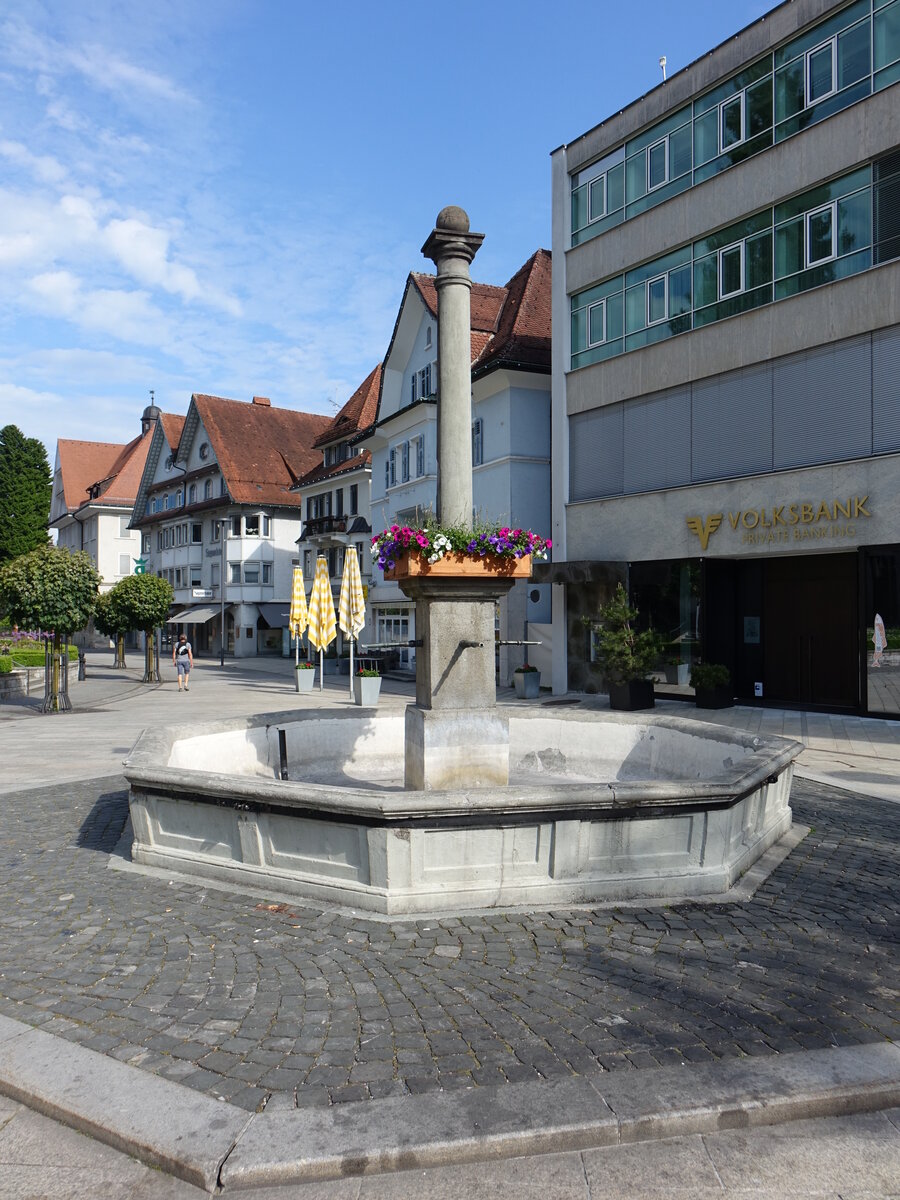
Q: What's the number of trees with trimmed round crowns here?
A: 3